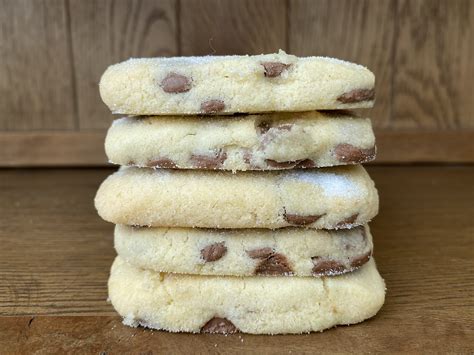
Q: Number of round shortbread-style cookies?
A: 5